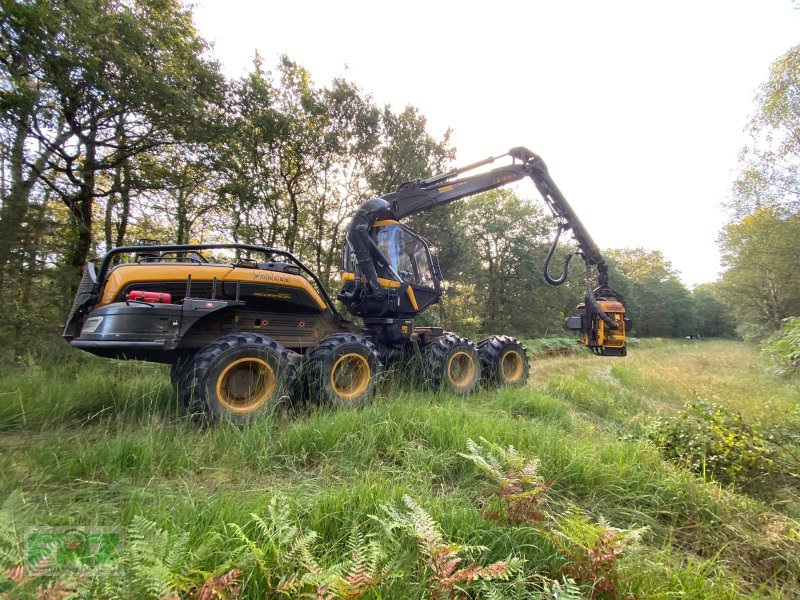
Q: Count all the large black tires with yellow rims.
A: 4